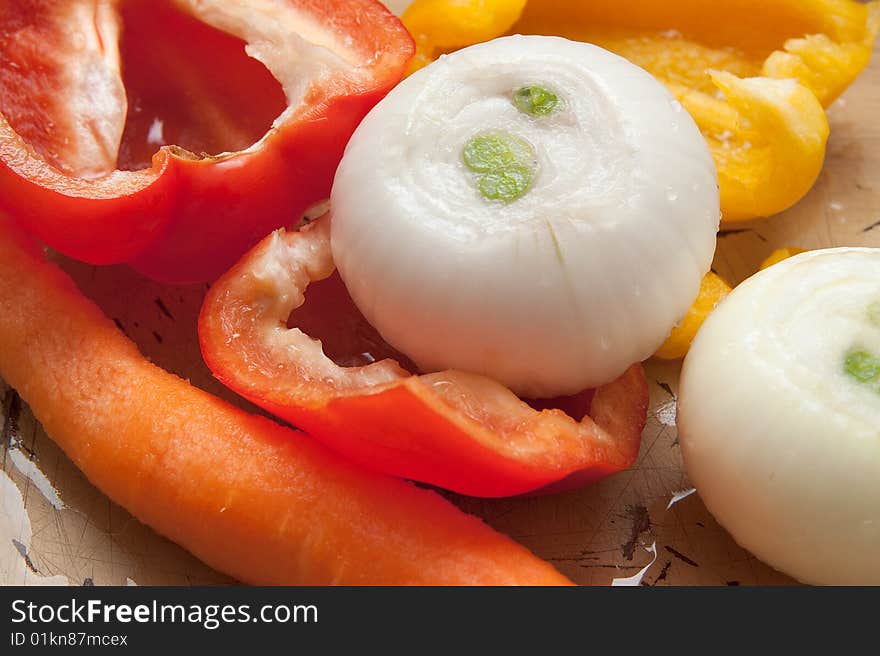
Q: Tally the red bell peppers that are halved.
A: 2